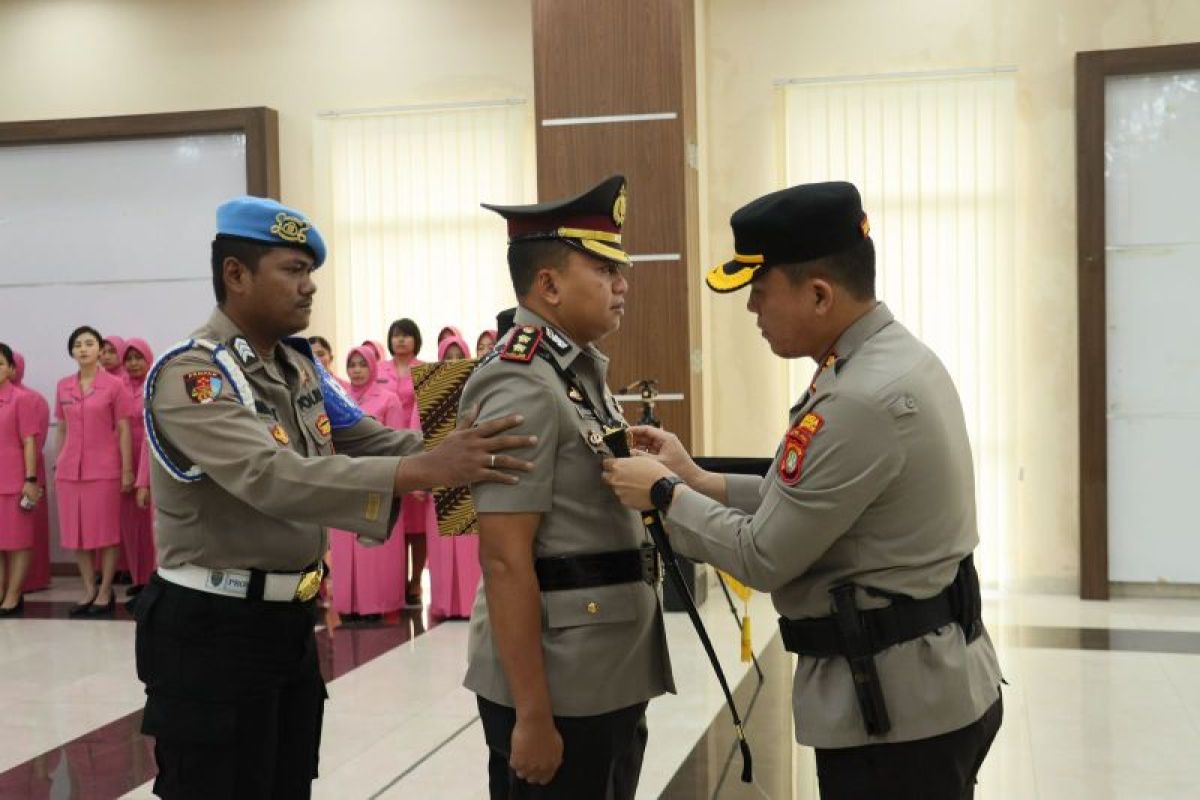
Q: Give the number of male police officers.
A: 3